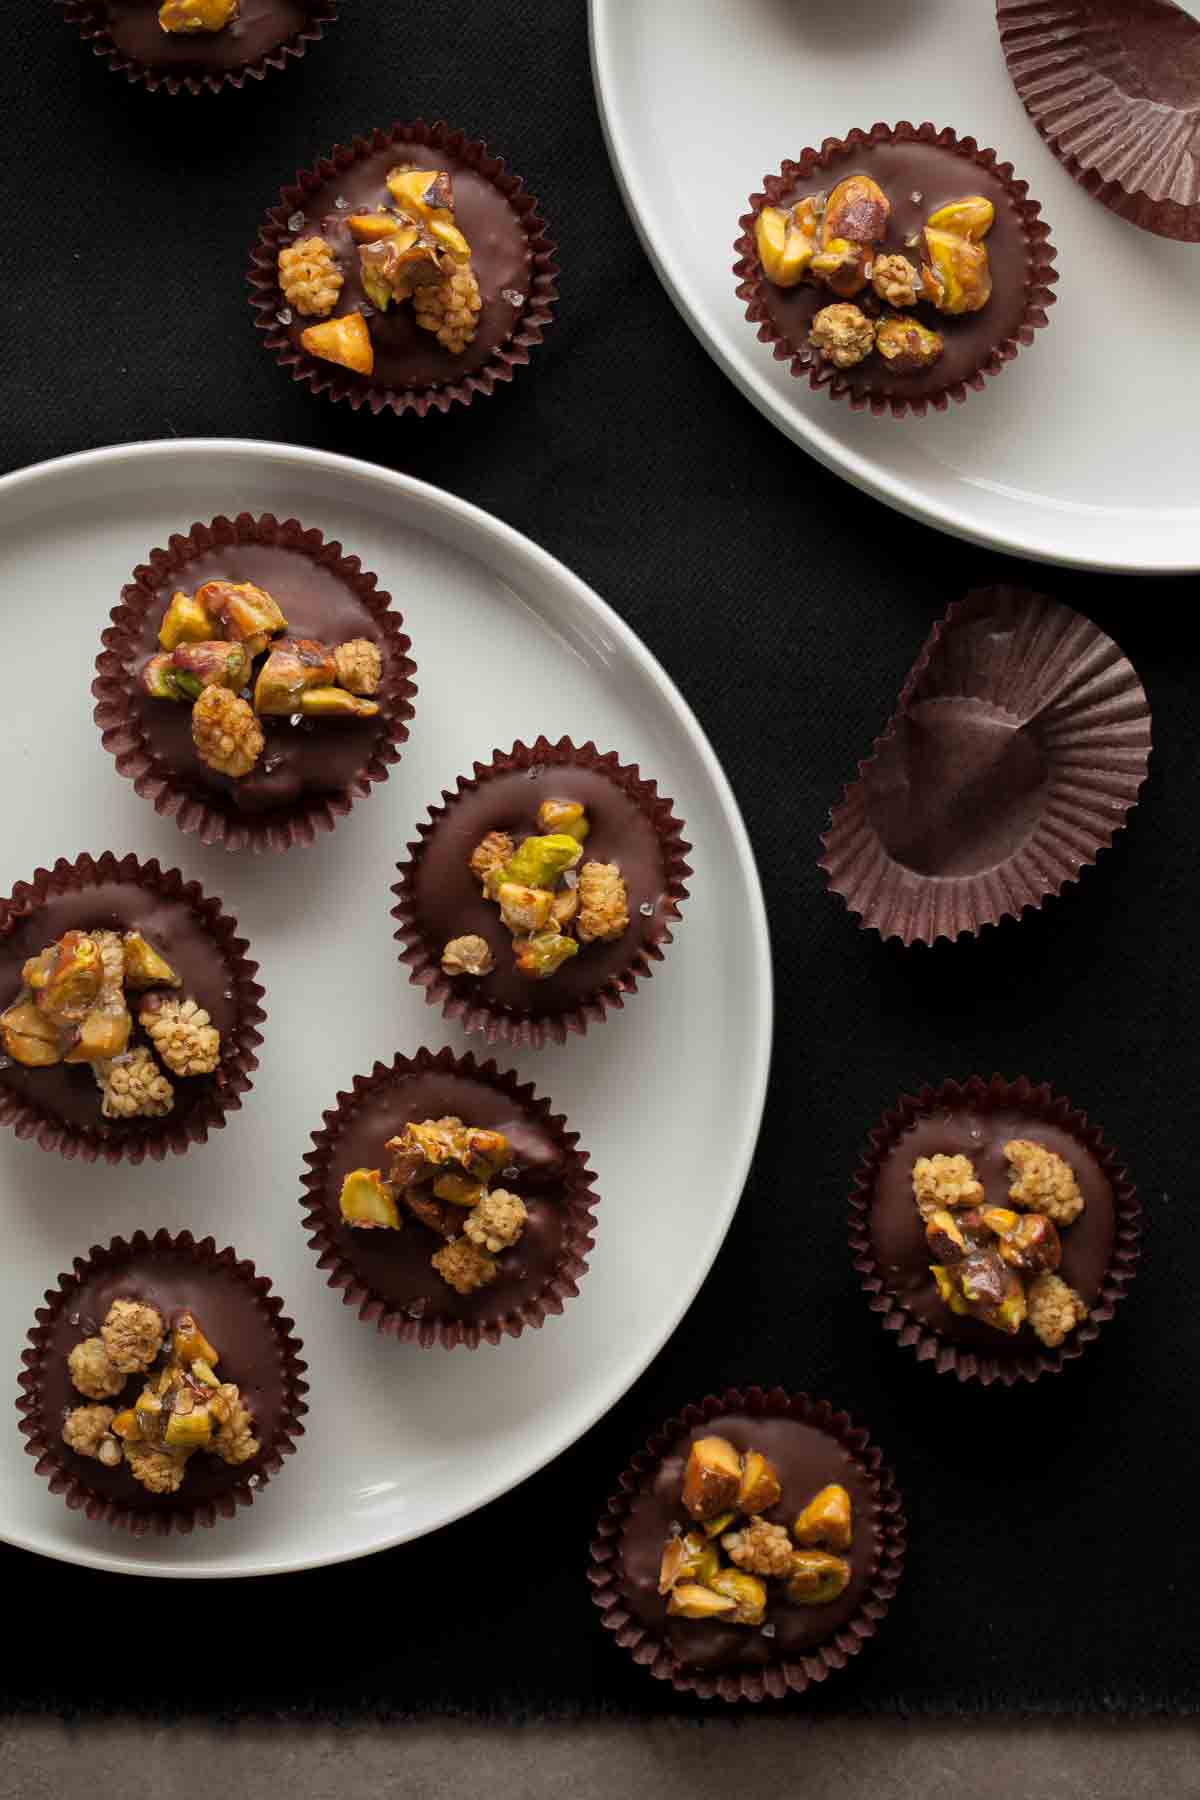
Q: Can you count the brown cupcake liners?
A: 12